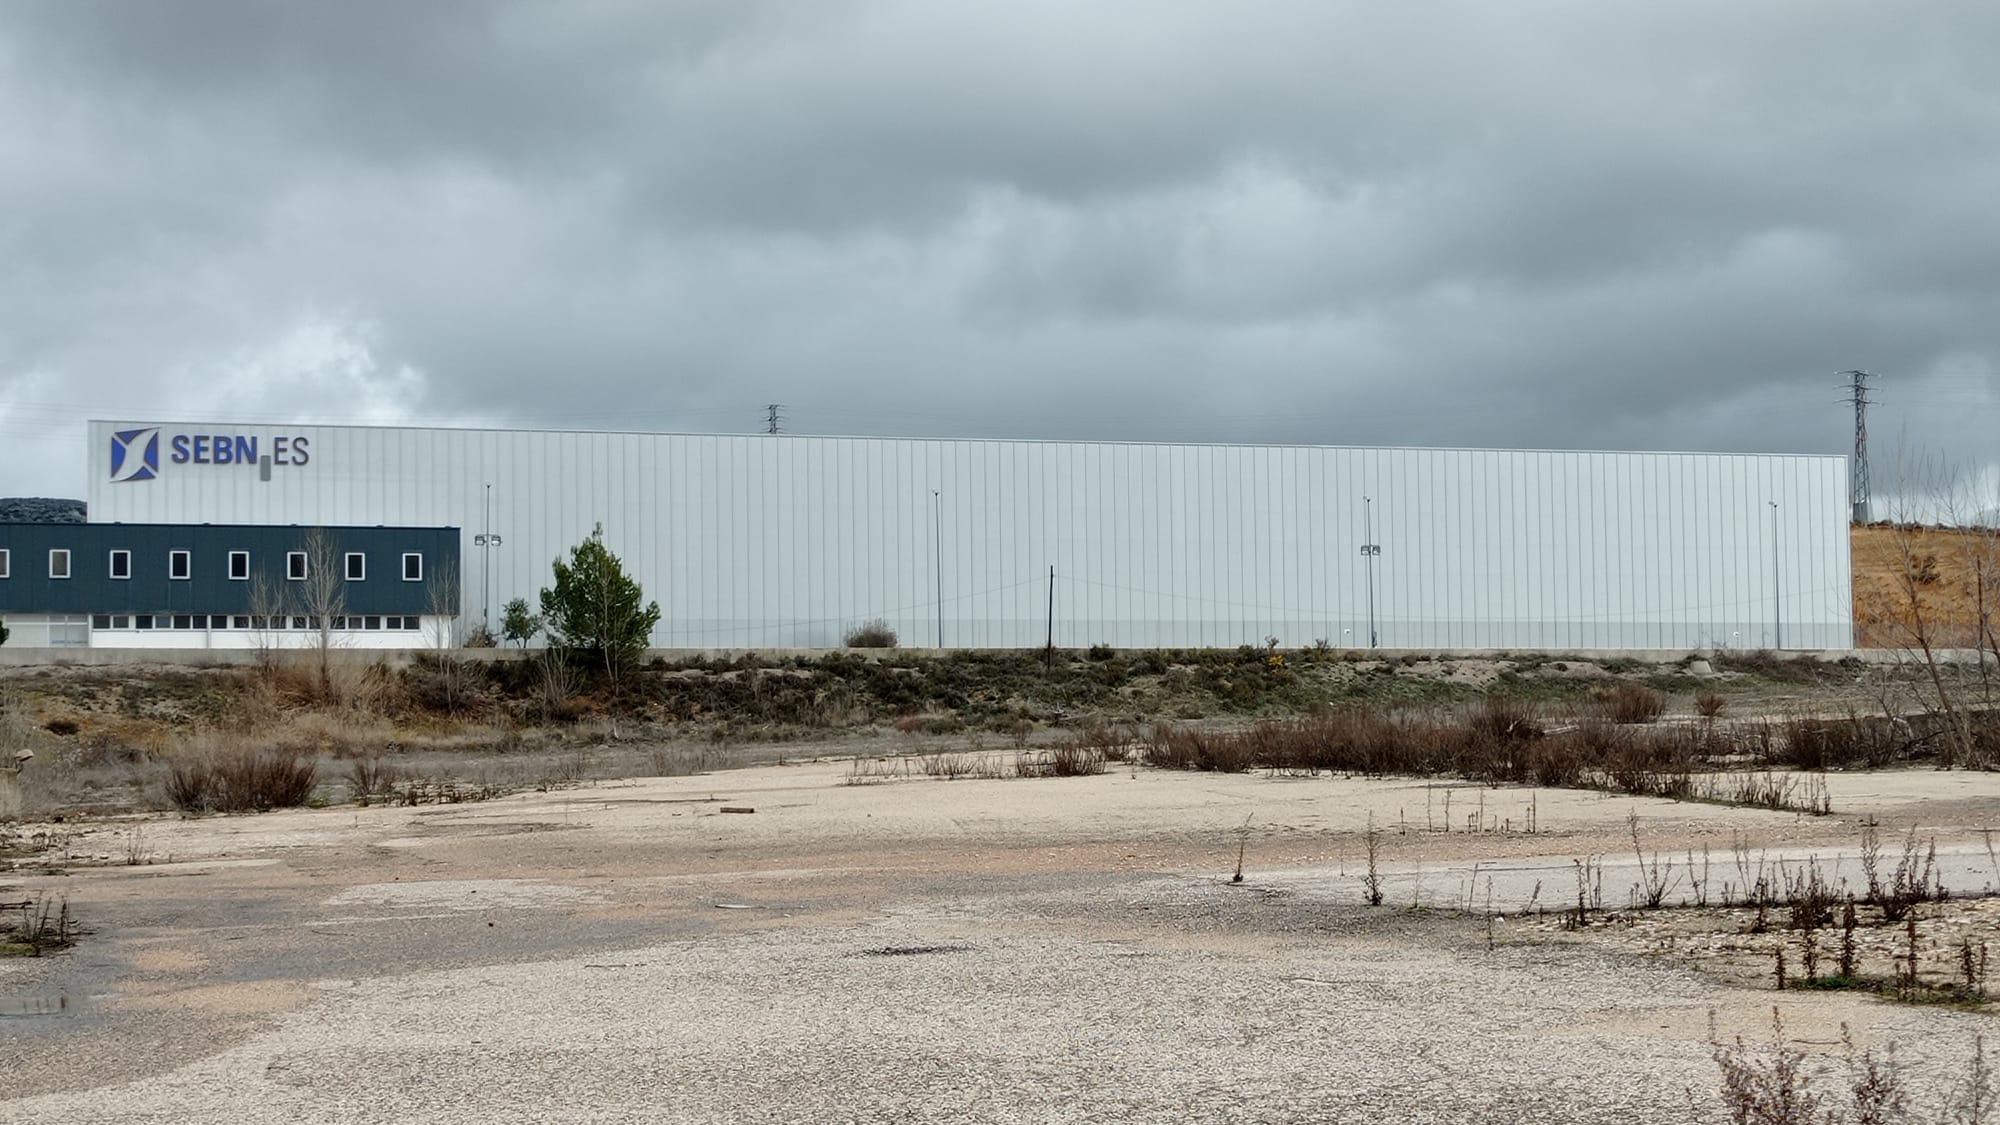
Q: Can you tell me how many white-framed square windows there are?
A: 8